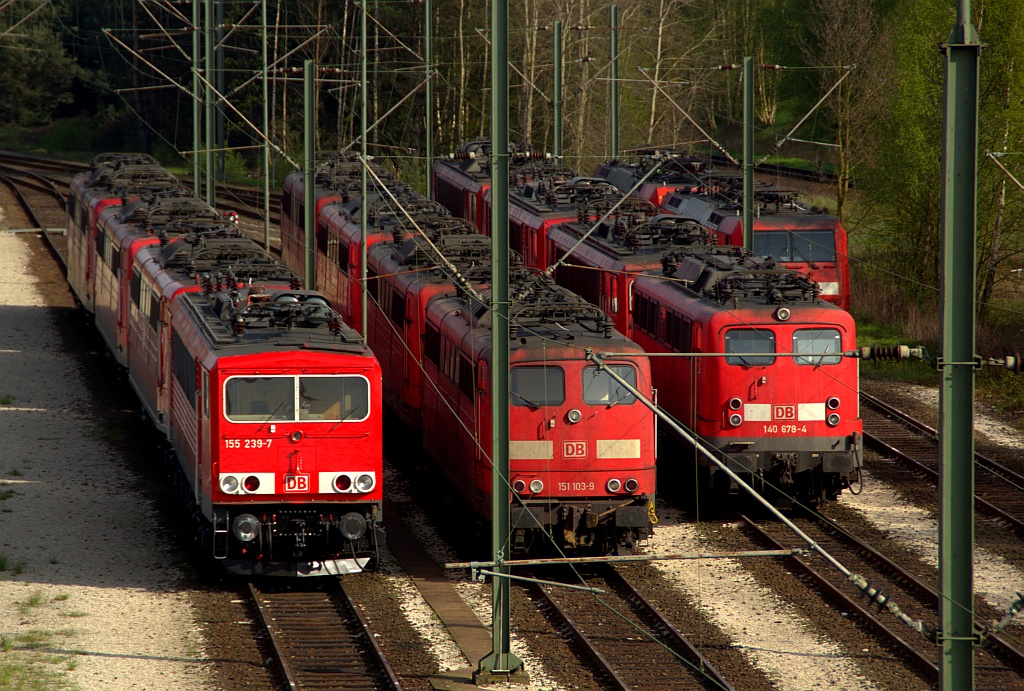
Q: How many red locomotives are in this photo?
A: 14